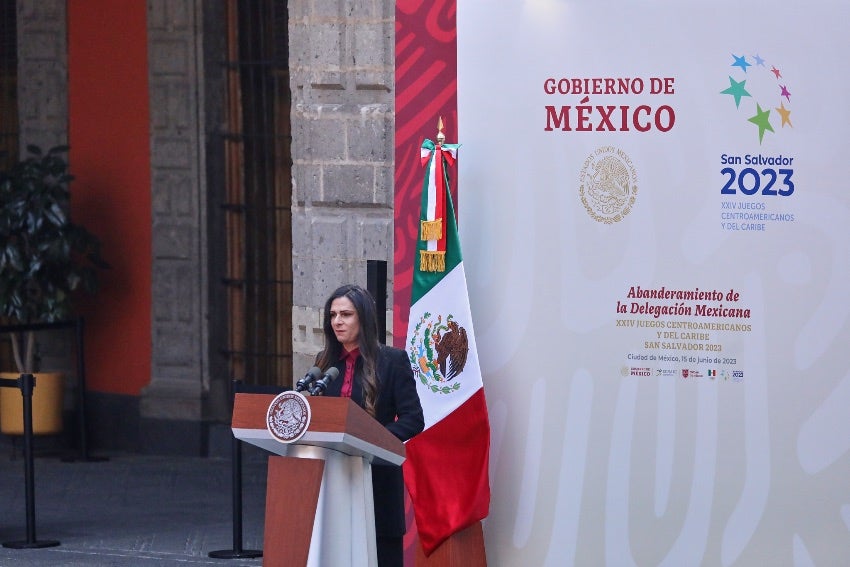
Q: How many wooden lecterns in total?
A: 1